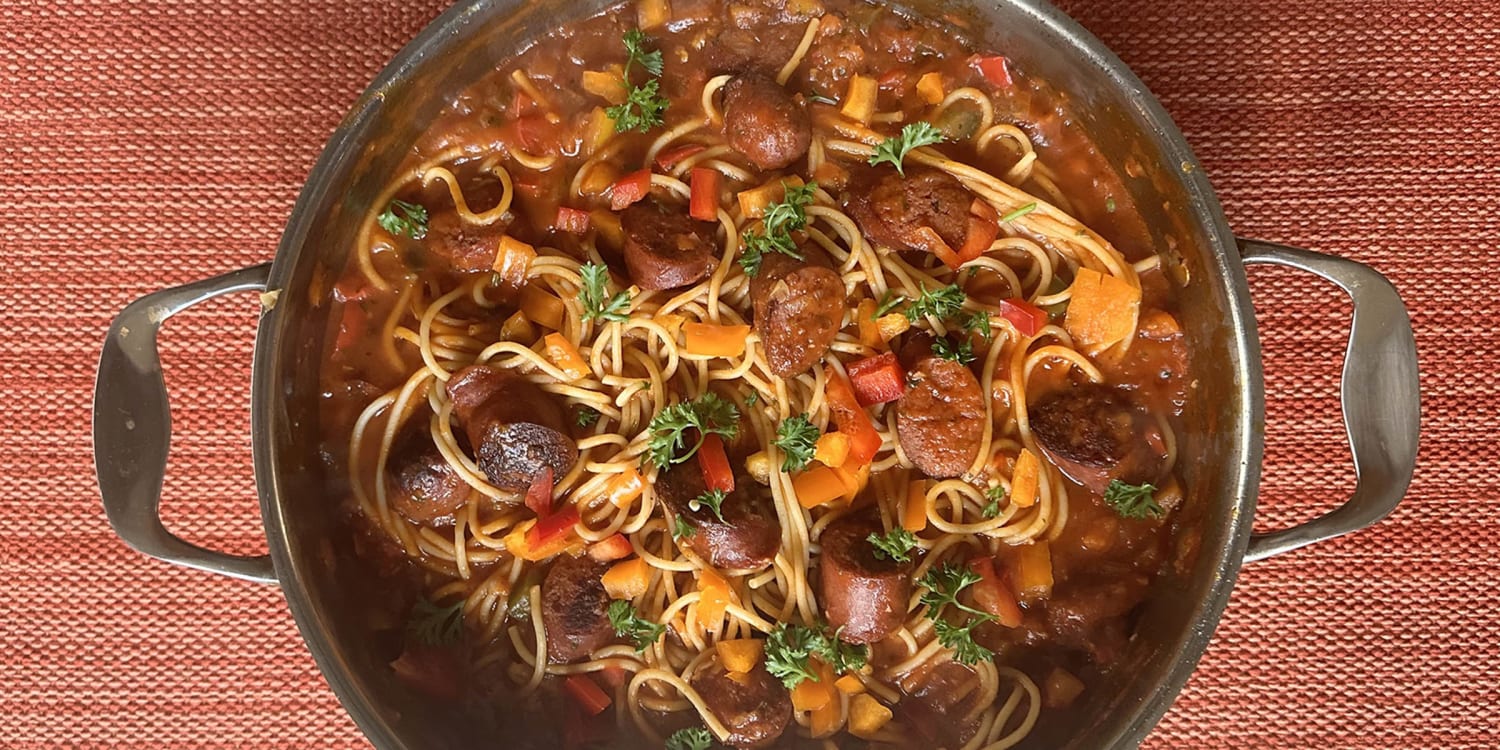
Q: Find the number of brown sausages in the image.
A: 13